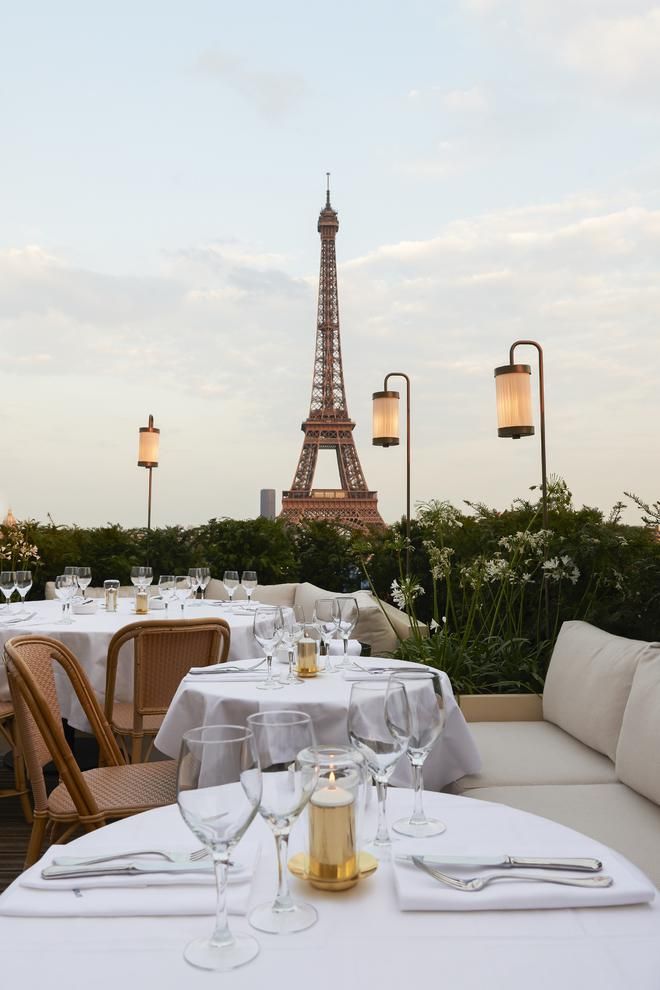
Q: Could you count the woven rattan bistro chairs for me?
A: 3